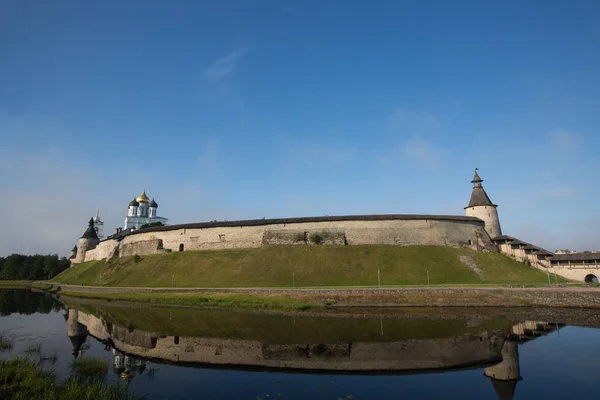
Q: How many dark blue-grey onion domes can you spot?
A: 2